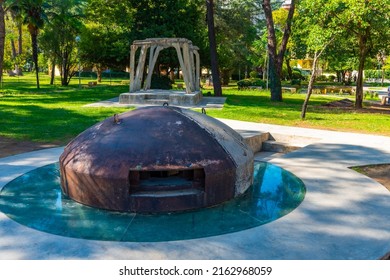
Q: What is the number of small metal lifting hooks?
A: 3